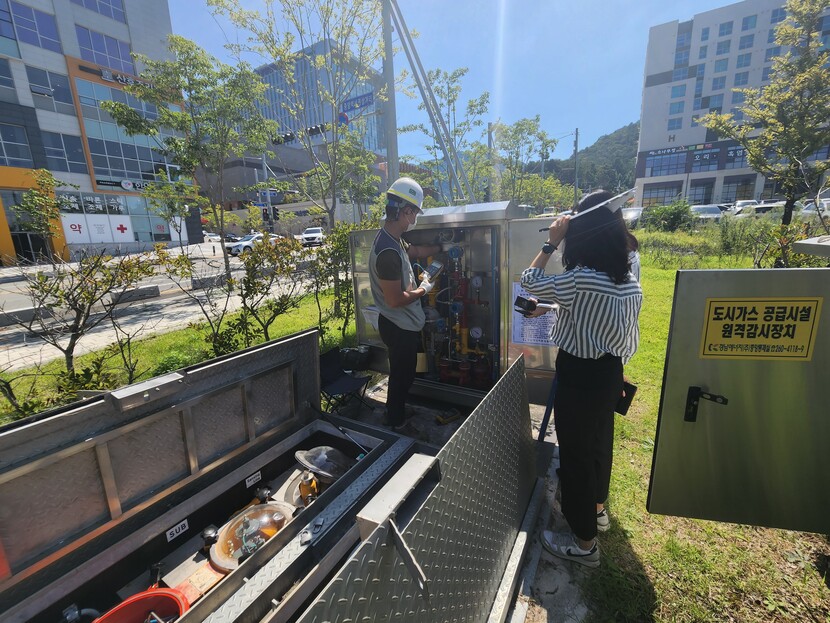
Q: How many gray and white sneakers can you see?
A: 2